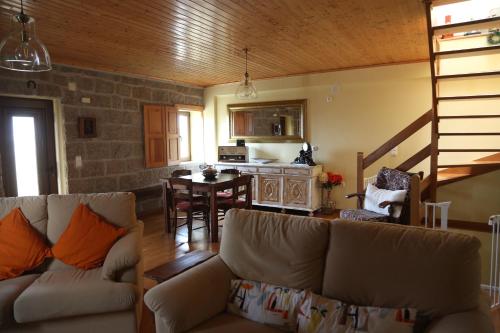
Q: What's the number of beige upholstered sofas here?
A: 2